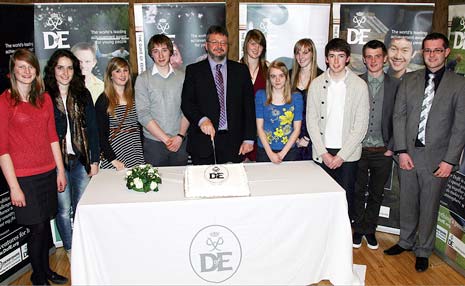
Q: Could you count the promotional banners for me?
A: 6